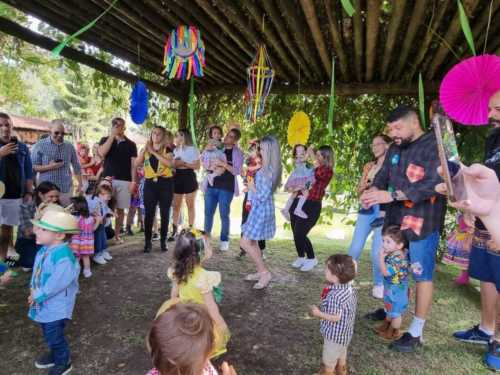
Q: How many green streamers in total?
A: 6